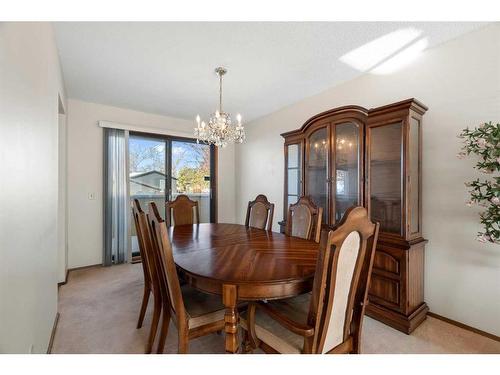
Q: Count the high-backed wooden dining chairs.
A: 6